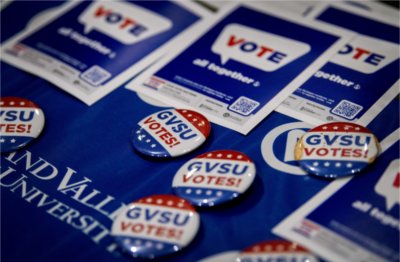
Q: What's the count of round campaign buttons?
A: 6